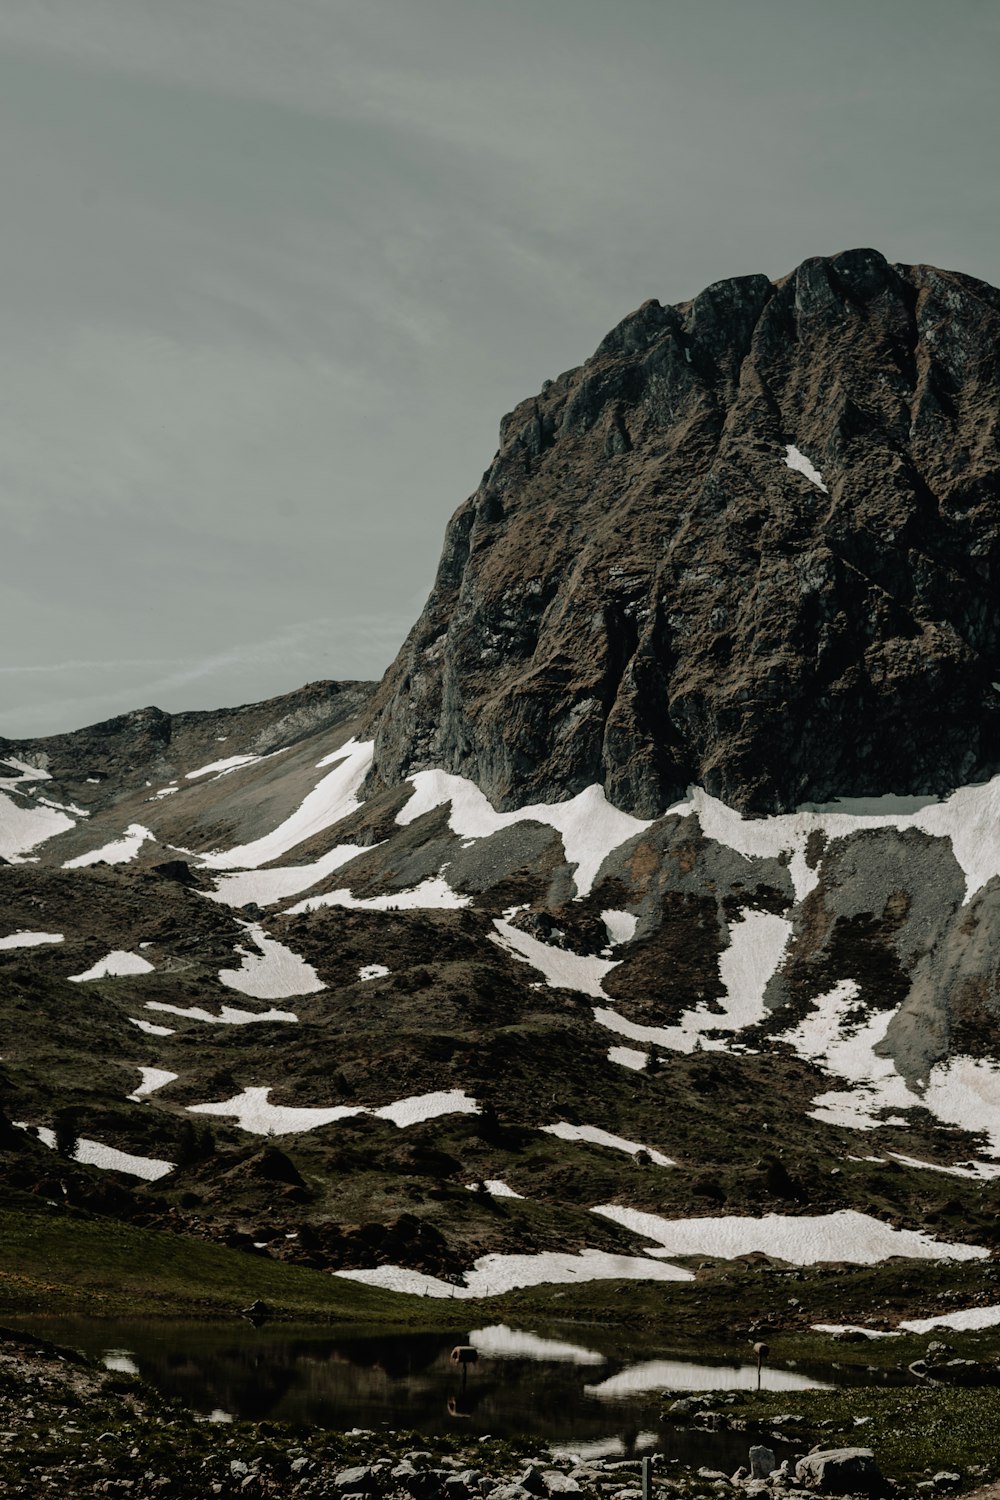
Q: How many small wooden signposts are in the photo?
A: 2